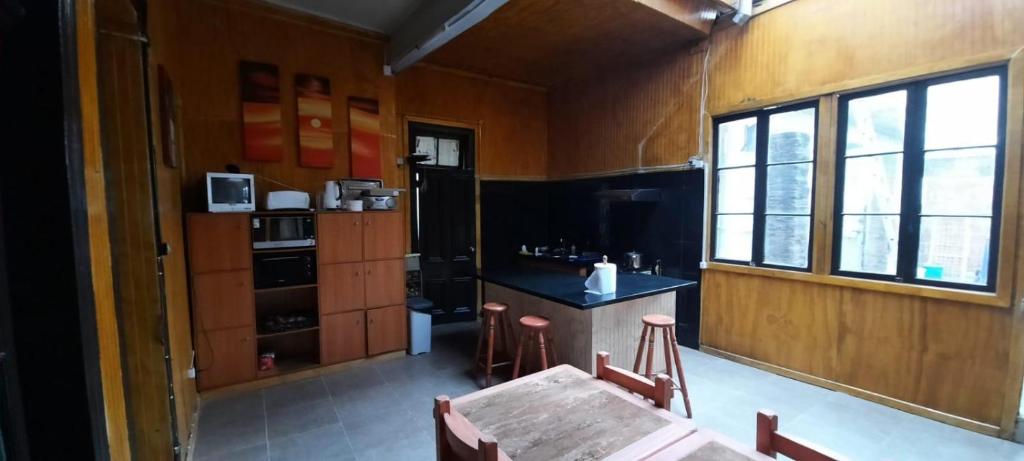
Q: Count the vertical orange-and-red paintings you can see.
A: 3